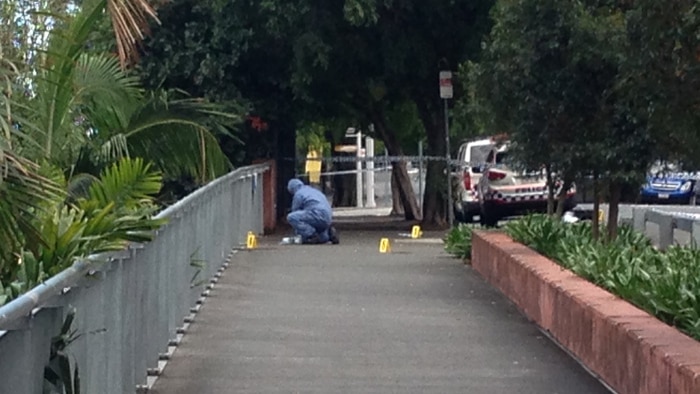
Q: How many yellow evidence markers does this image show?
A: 3